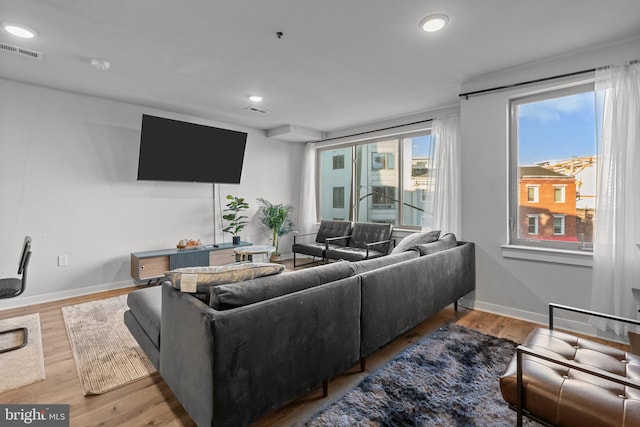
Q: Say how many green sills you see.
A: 0